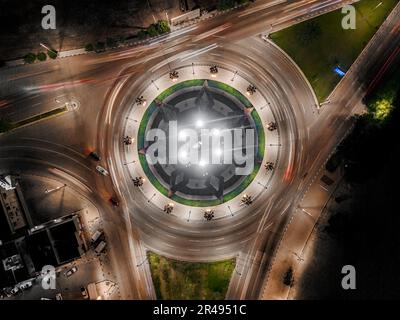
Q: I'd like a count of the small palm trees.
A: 11